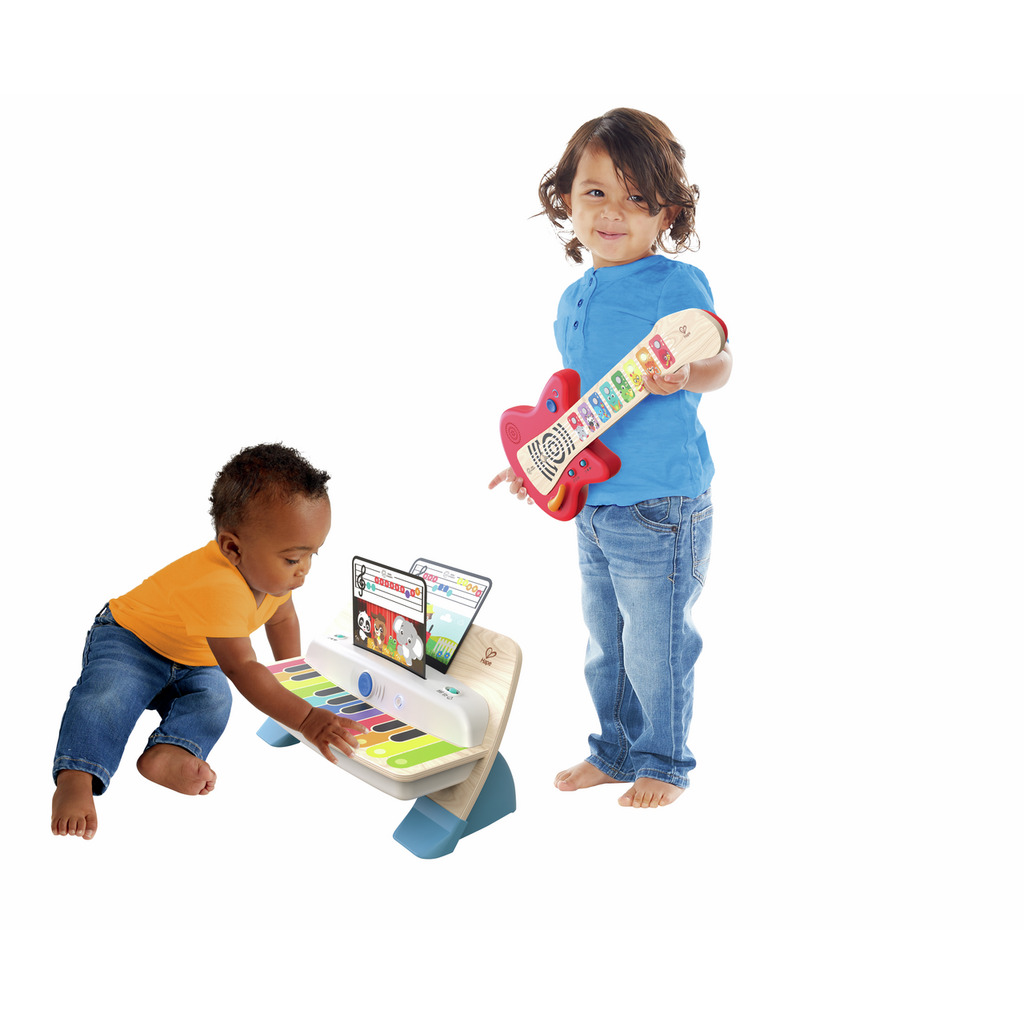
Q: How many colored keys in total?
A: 11